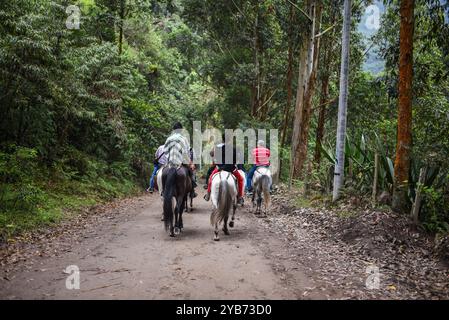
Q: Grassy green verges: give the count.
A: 1